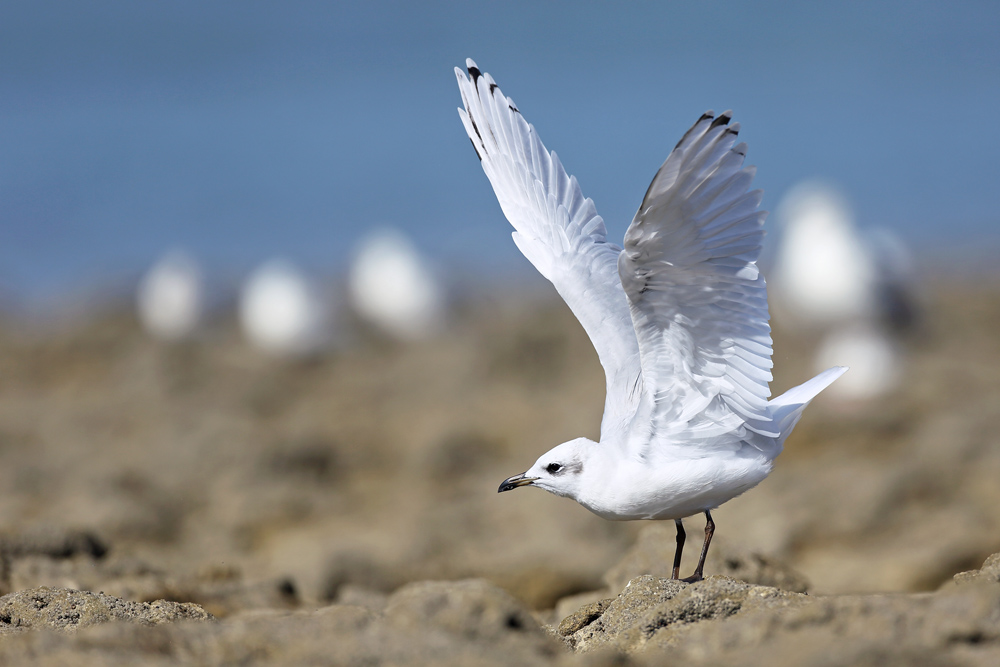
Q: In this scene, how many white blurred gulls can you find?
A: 5